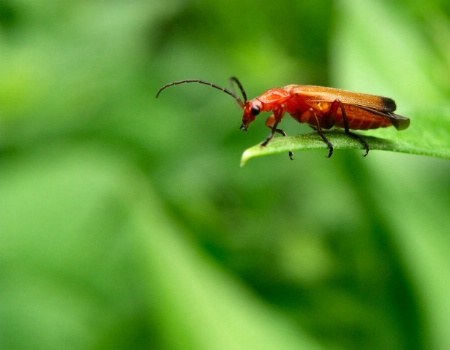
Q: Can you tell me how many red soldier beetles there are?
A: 1